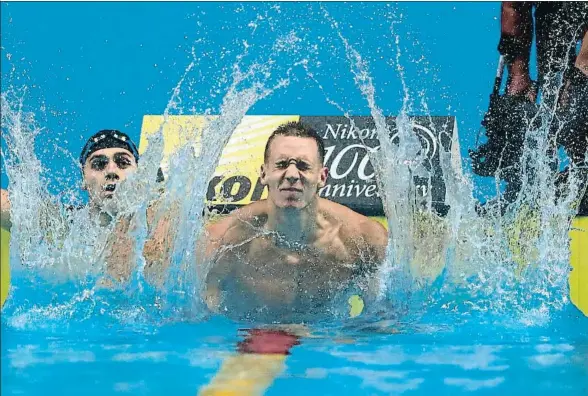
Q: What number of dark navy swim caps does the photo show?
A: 1